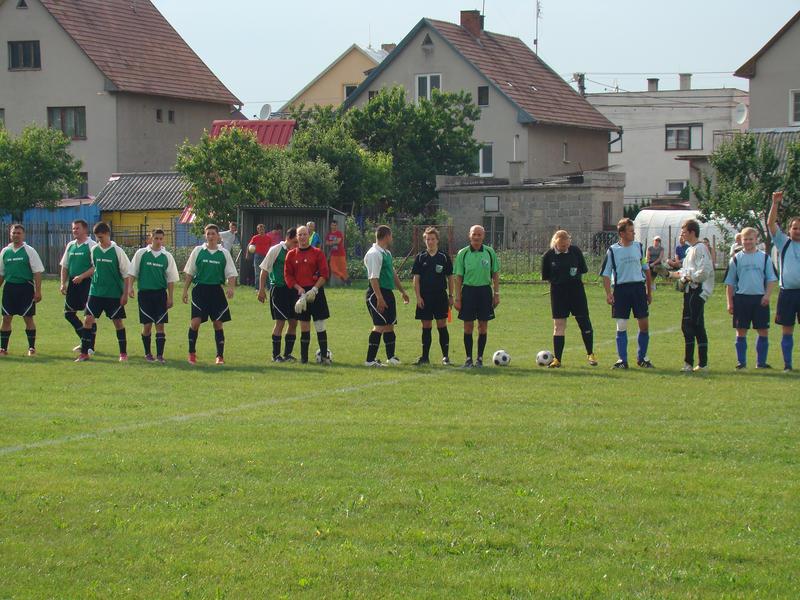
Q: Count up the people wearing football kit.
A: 15